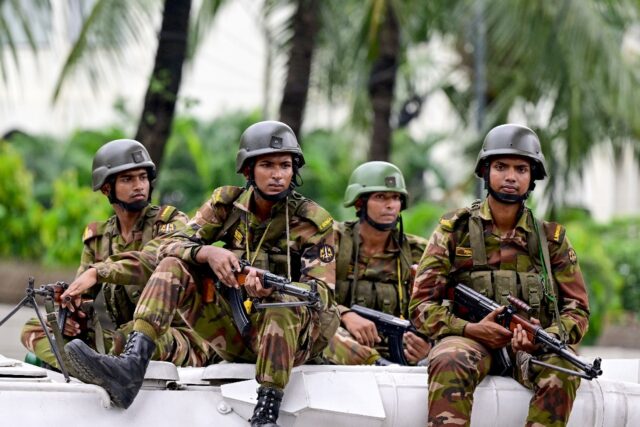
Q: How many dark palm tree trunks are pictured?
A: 3